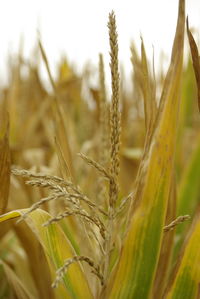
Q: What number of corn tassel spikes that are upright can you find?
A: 1